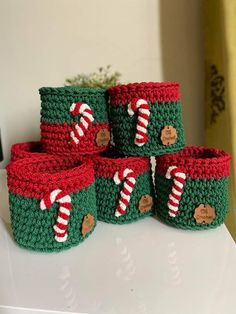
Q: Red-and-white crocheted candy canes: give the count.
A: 5